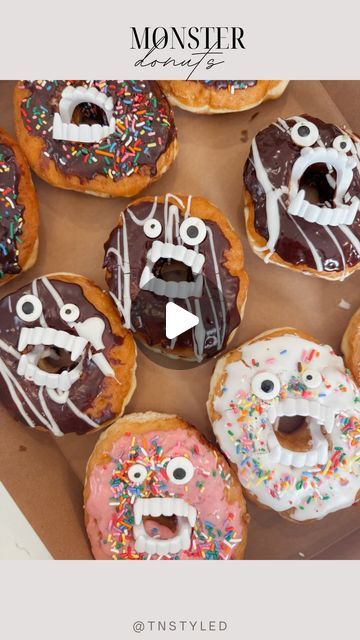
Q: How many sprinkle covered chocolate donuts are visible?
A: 3